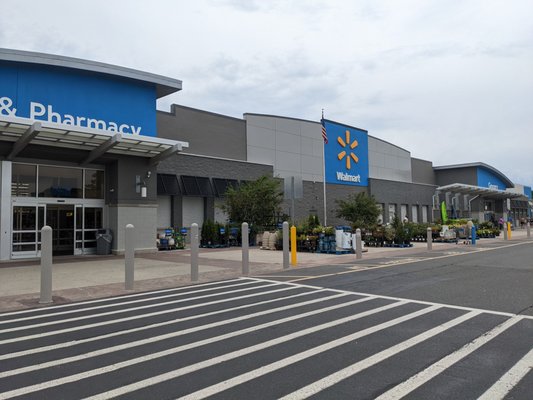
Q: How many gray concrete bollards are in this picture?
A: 9